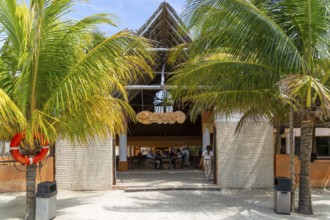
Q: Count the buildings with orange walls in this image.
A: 1